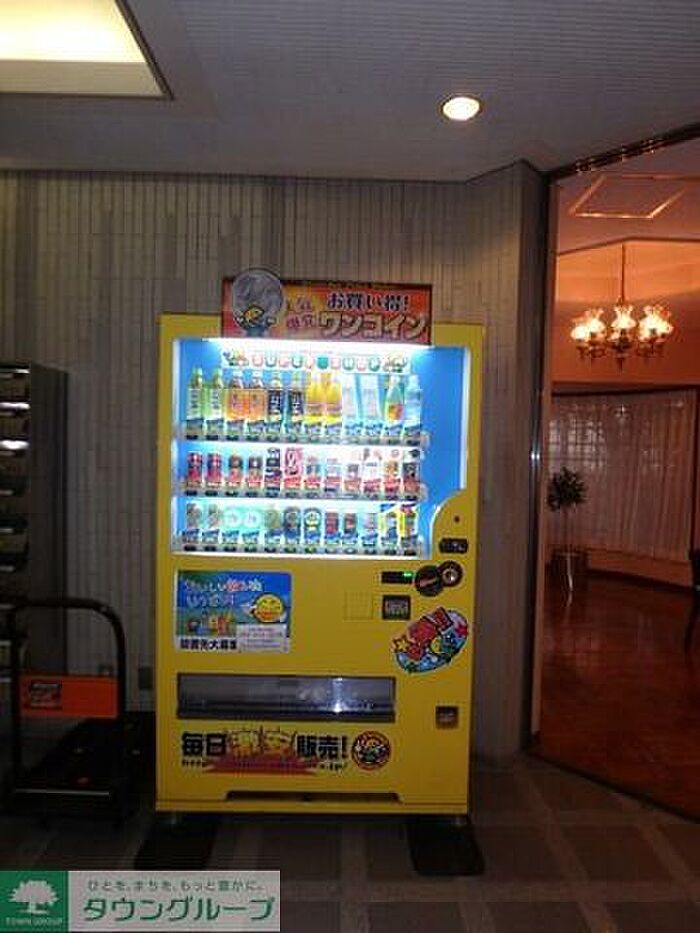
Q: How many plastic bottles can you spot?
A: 12